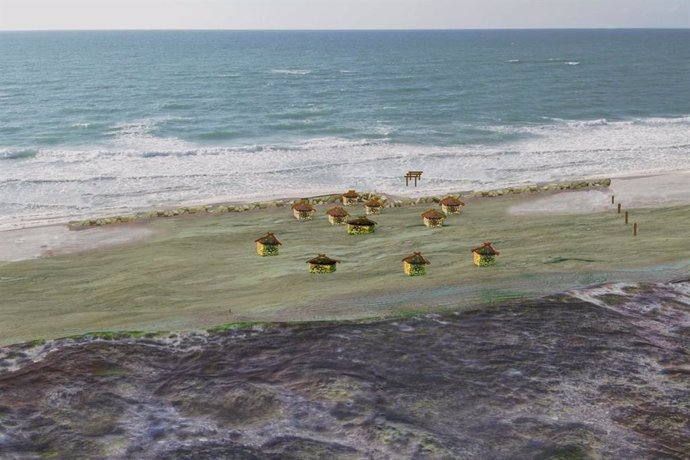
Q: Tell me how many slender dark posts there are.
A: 4